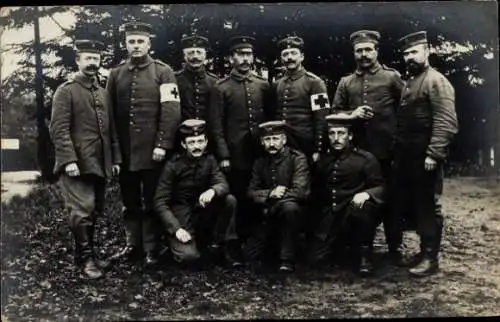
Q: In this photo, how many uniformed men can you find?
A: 10